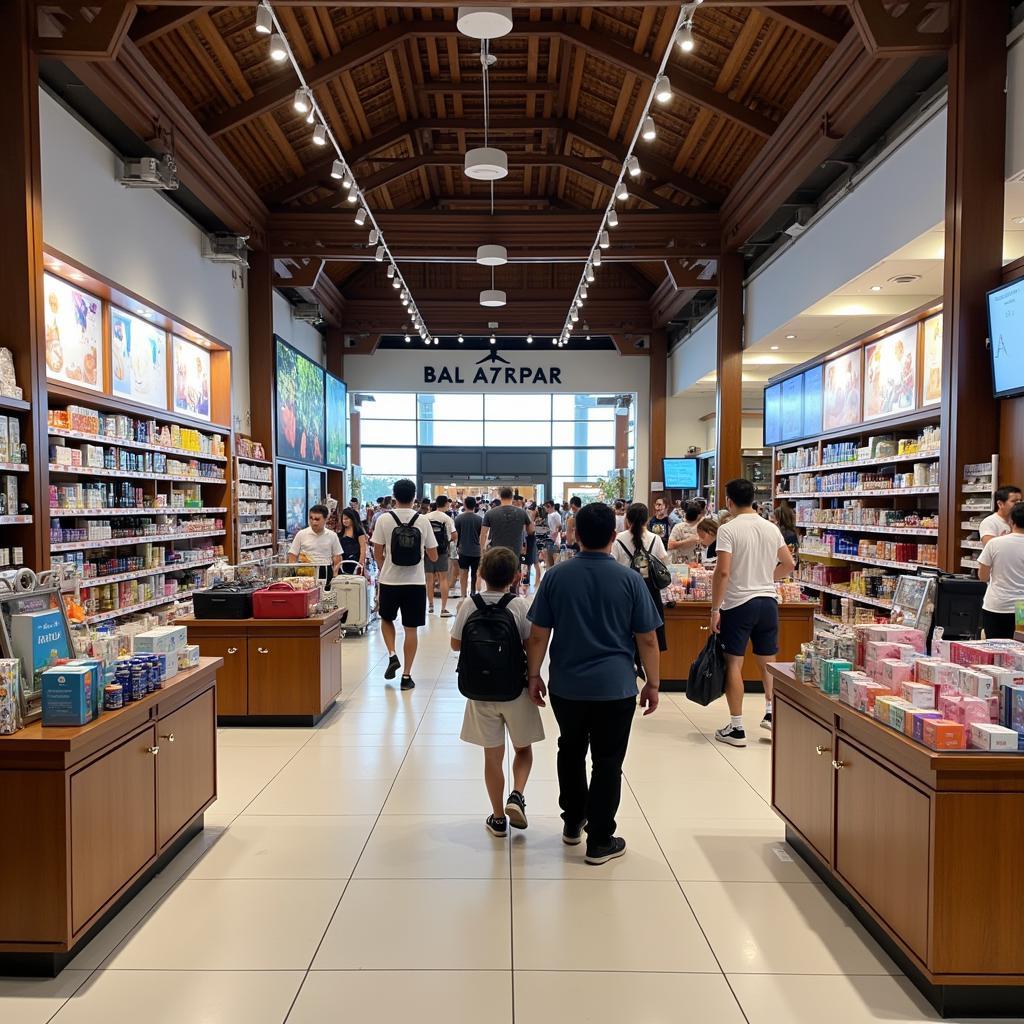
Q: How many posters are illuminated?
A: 6